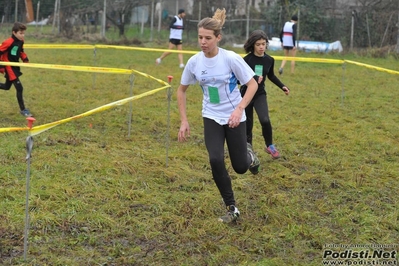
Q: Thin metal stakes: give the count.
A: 5